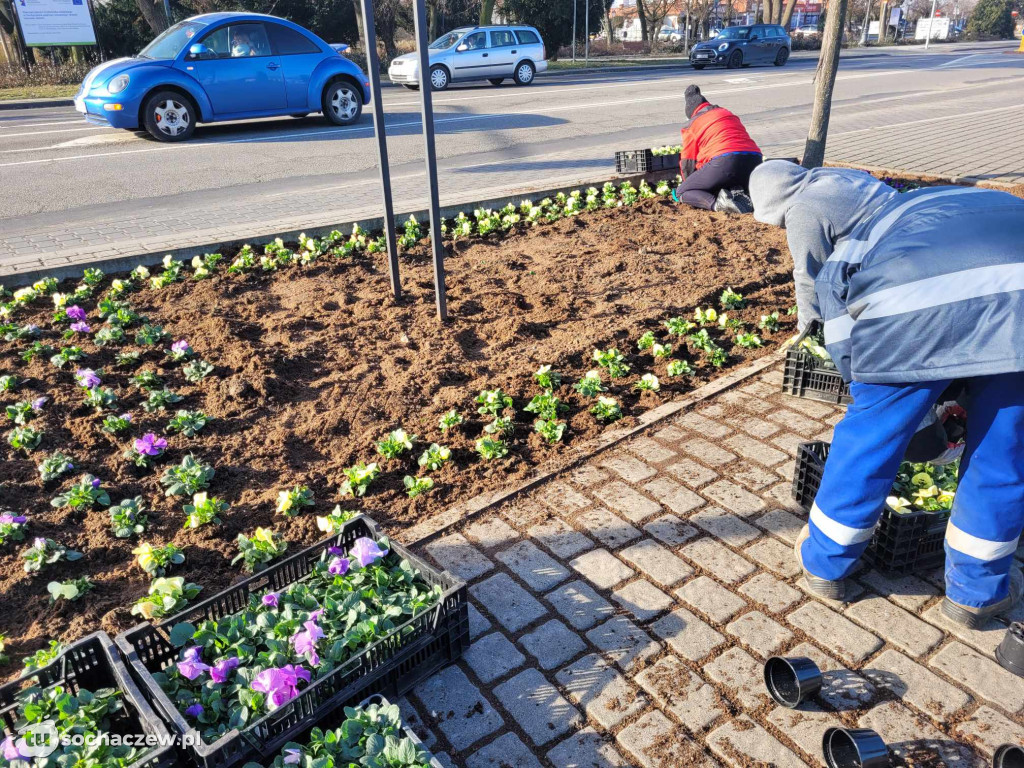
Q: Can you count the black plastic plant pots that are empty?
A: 4